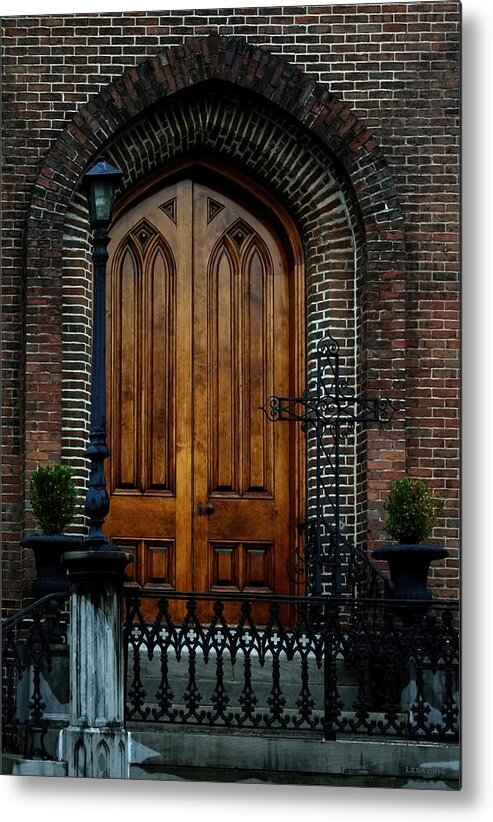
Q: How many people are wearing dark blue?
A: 0